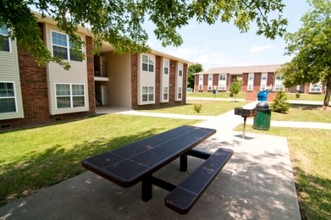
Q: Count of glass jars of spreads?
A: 0